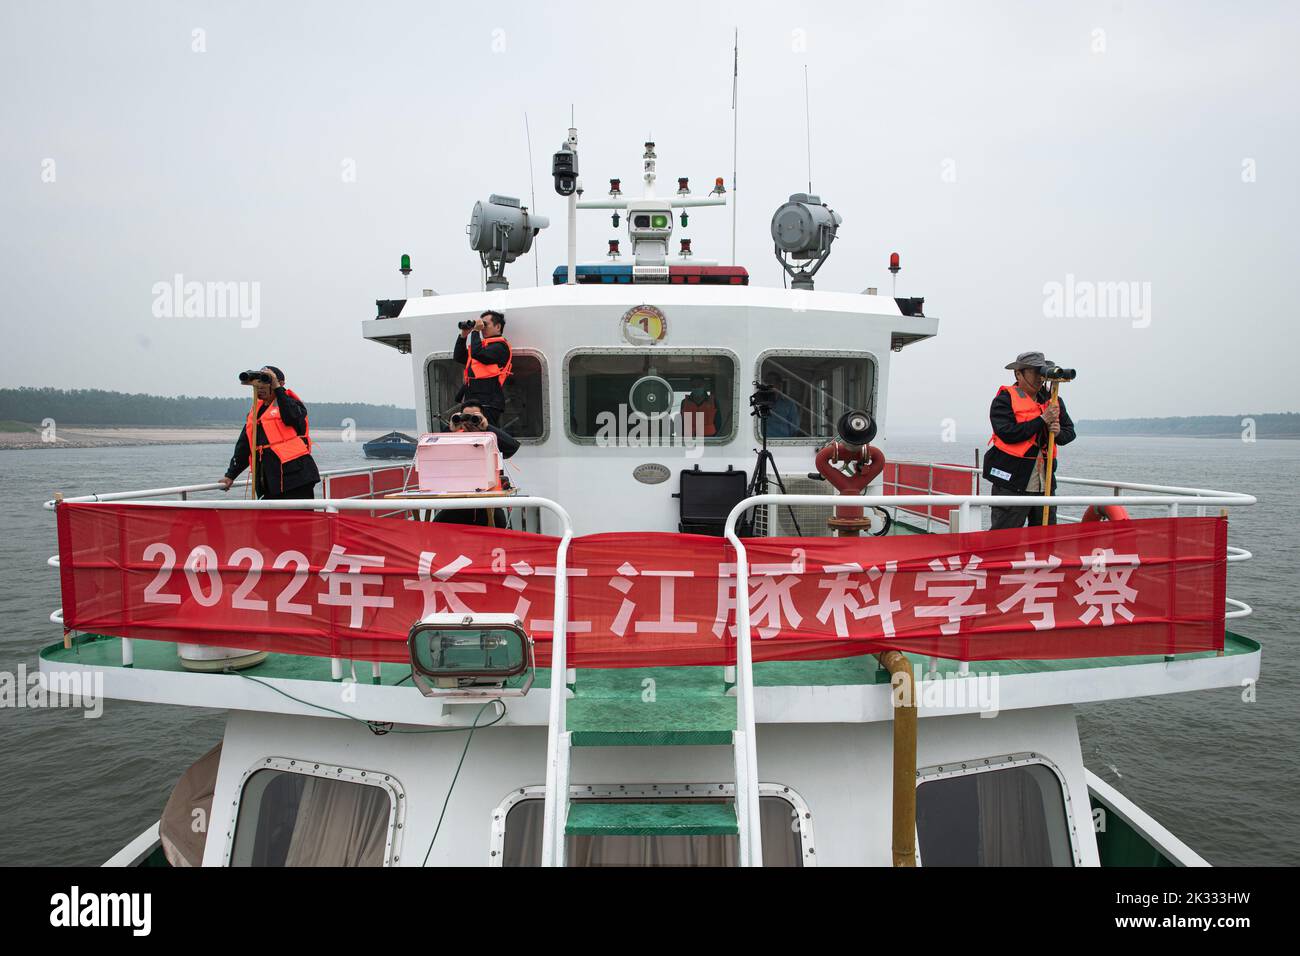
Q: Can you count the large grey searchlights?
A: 2